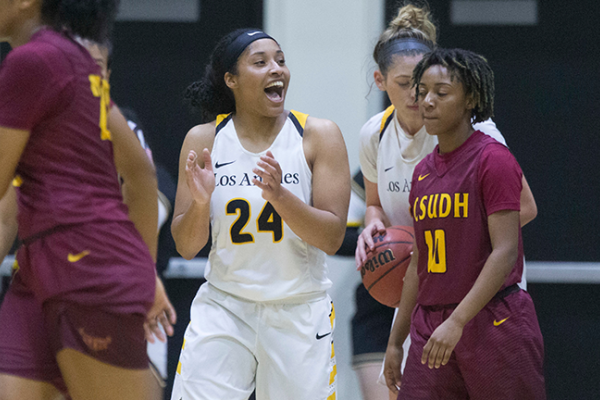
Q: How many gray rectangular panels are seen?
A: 2